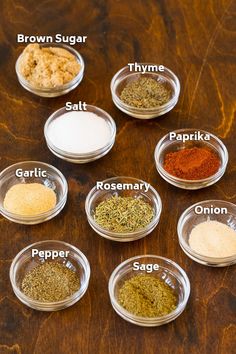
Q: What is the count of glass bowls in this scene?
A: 9